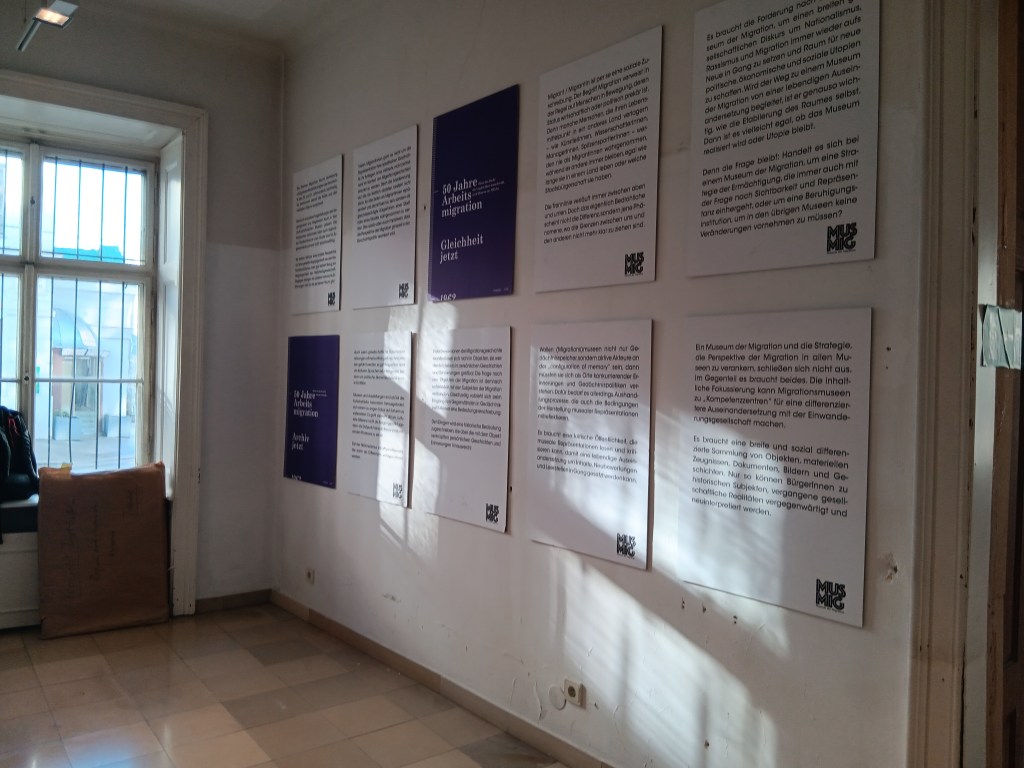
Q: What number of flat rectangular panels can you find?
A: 10